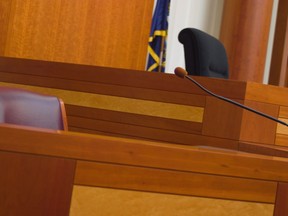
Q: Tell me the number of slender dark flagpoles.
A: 1